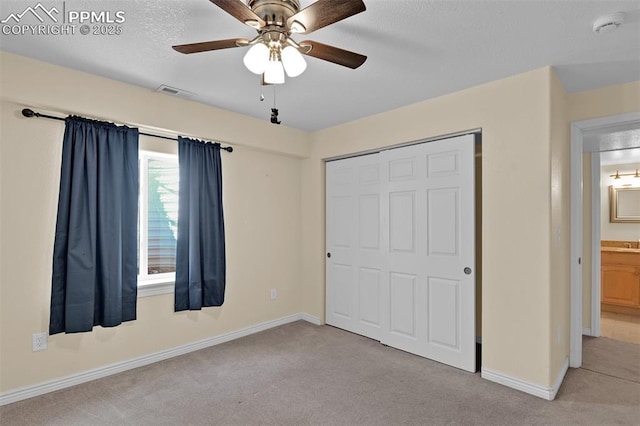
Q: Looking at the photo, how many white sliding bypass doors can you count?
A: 2